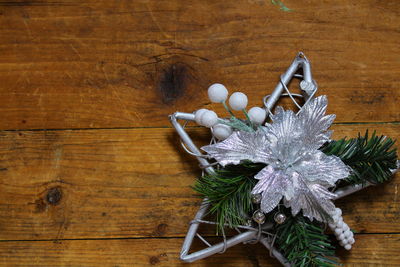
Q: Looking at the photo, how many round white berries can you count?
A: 6